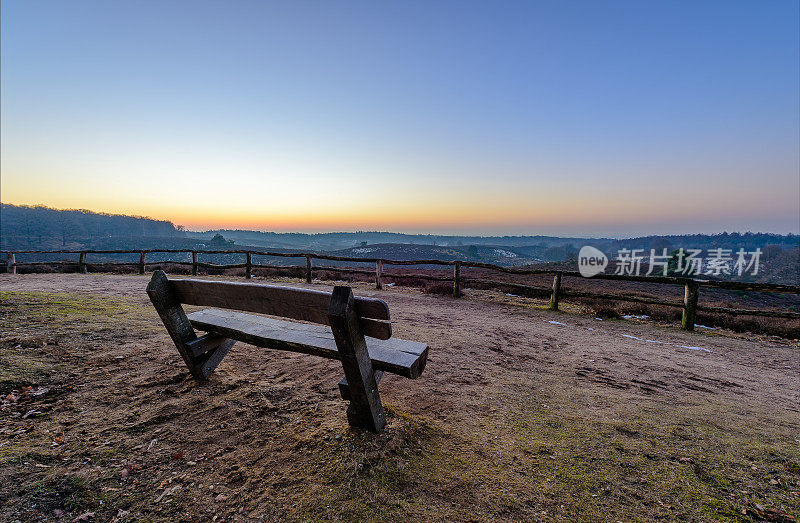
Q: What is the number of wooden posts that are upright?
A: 10